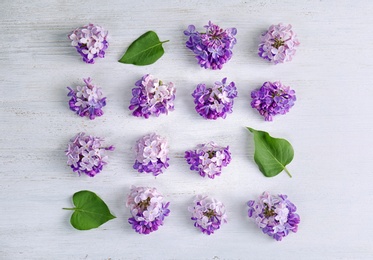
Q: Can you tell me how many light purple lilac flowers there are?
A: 13